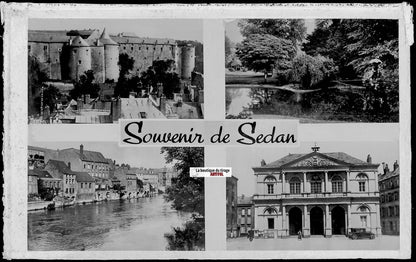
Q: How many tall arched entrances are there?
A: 3